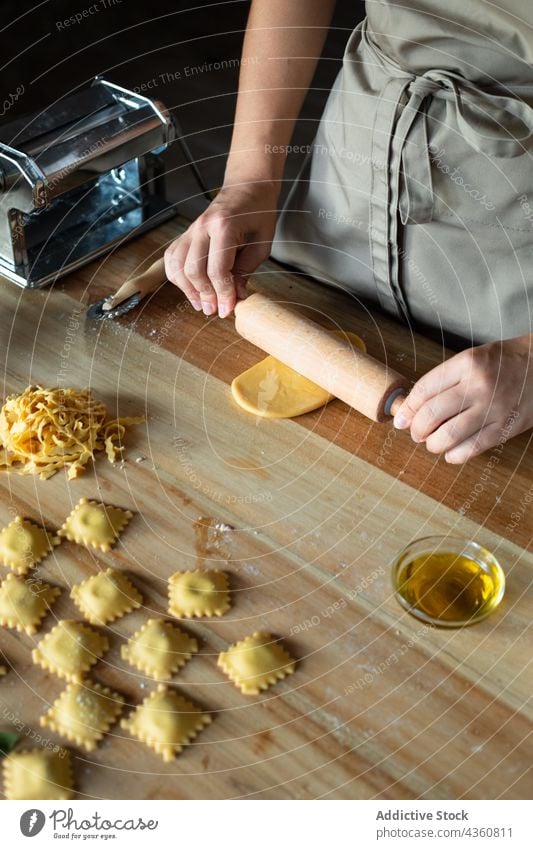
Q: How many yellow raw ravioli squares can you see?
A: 11